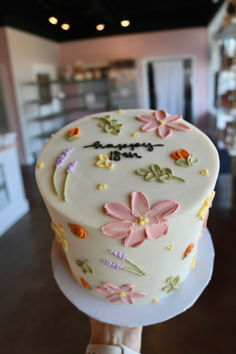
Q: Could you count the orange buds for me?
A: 5